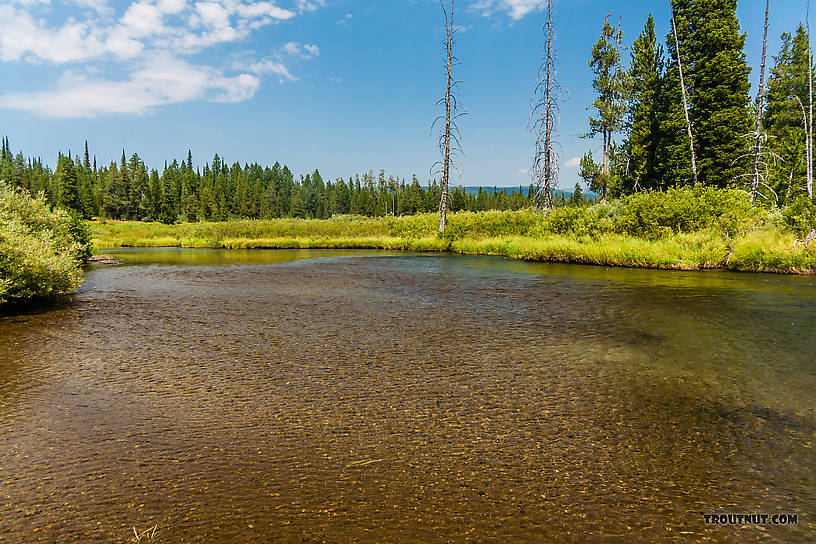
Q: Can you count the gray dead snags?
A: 5